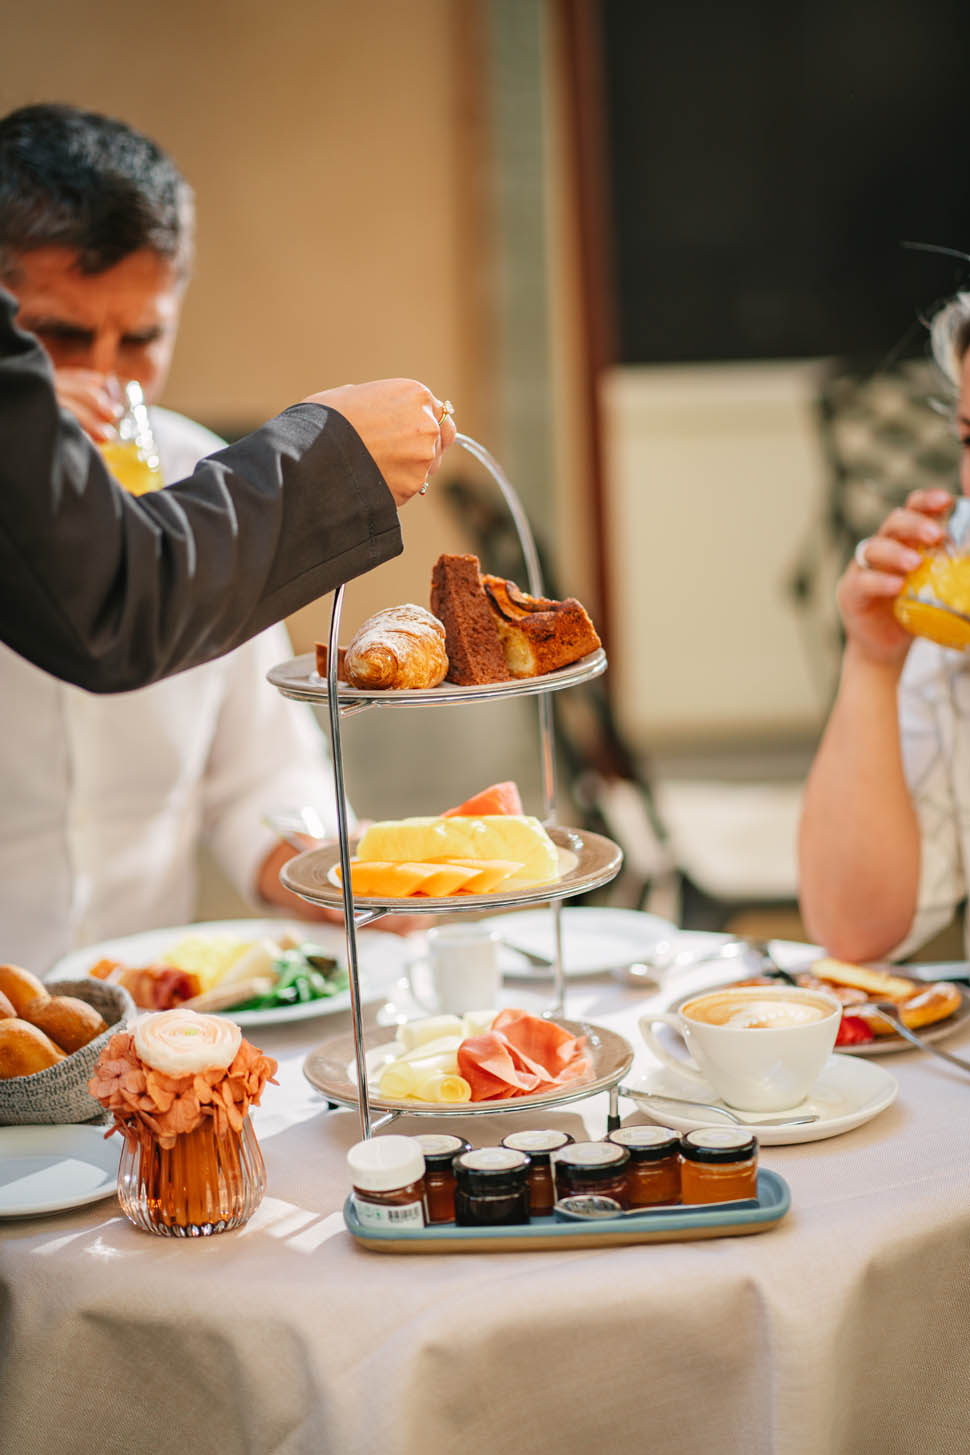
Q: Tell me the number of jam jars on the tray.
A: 7